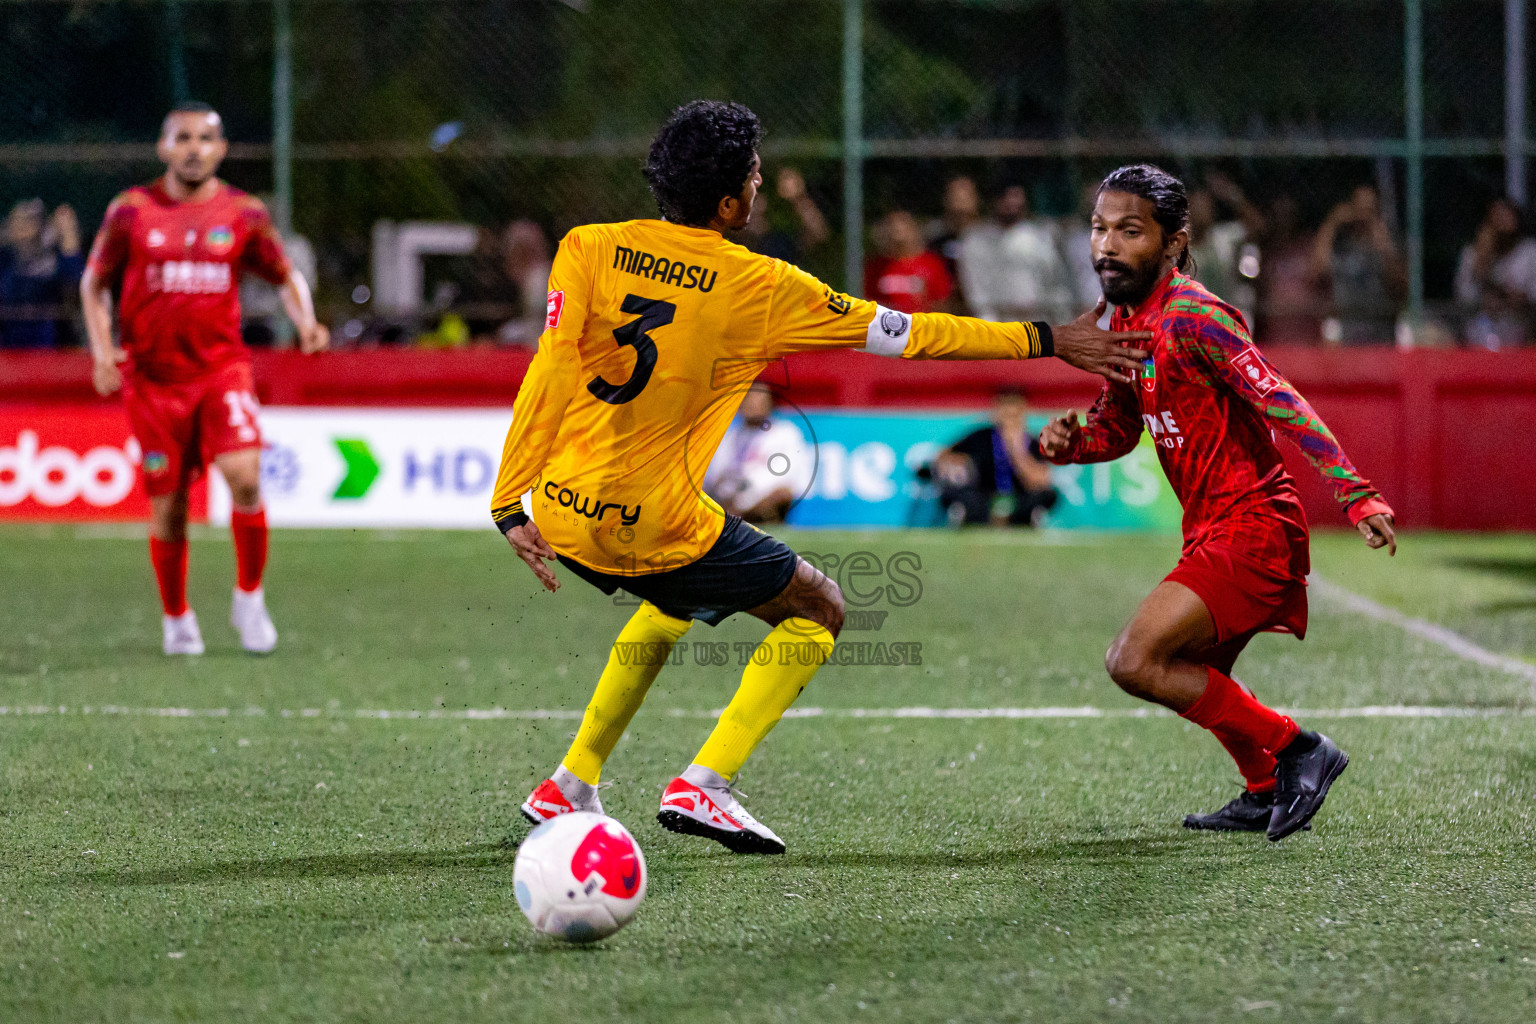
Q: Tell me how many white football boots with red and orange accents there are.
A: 2